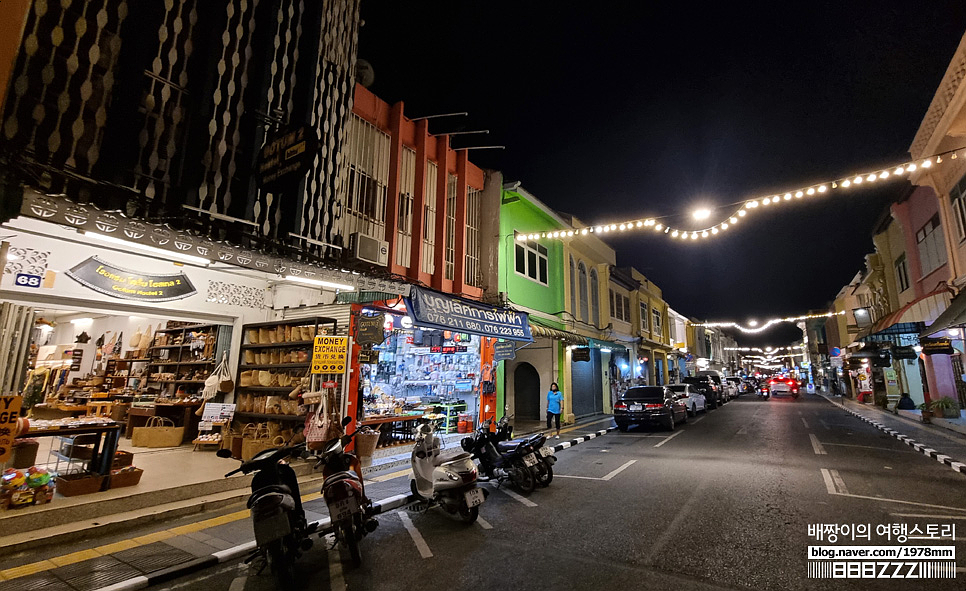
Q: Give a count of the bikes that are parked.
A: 5